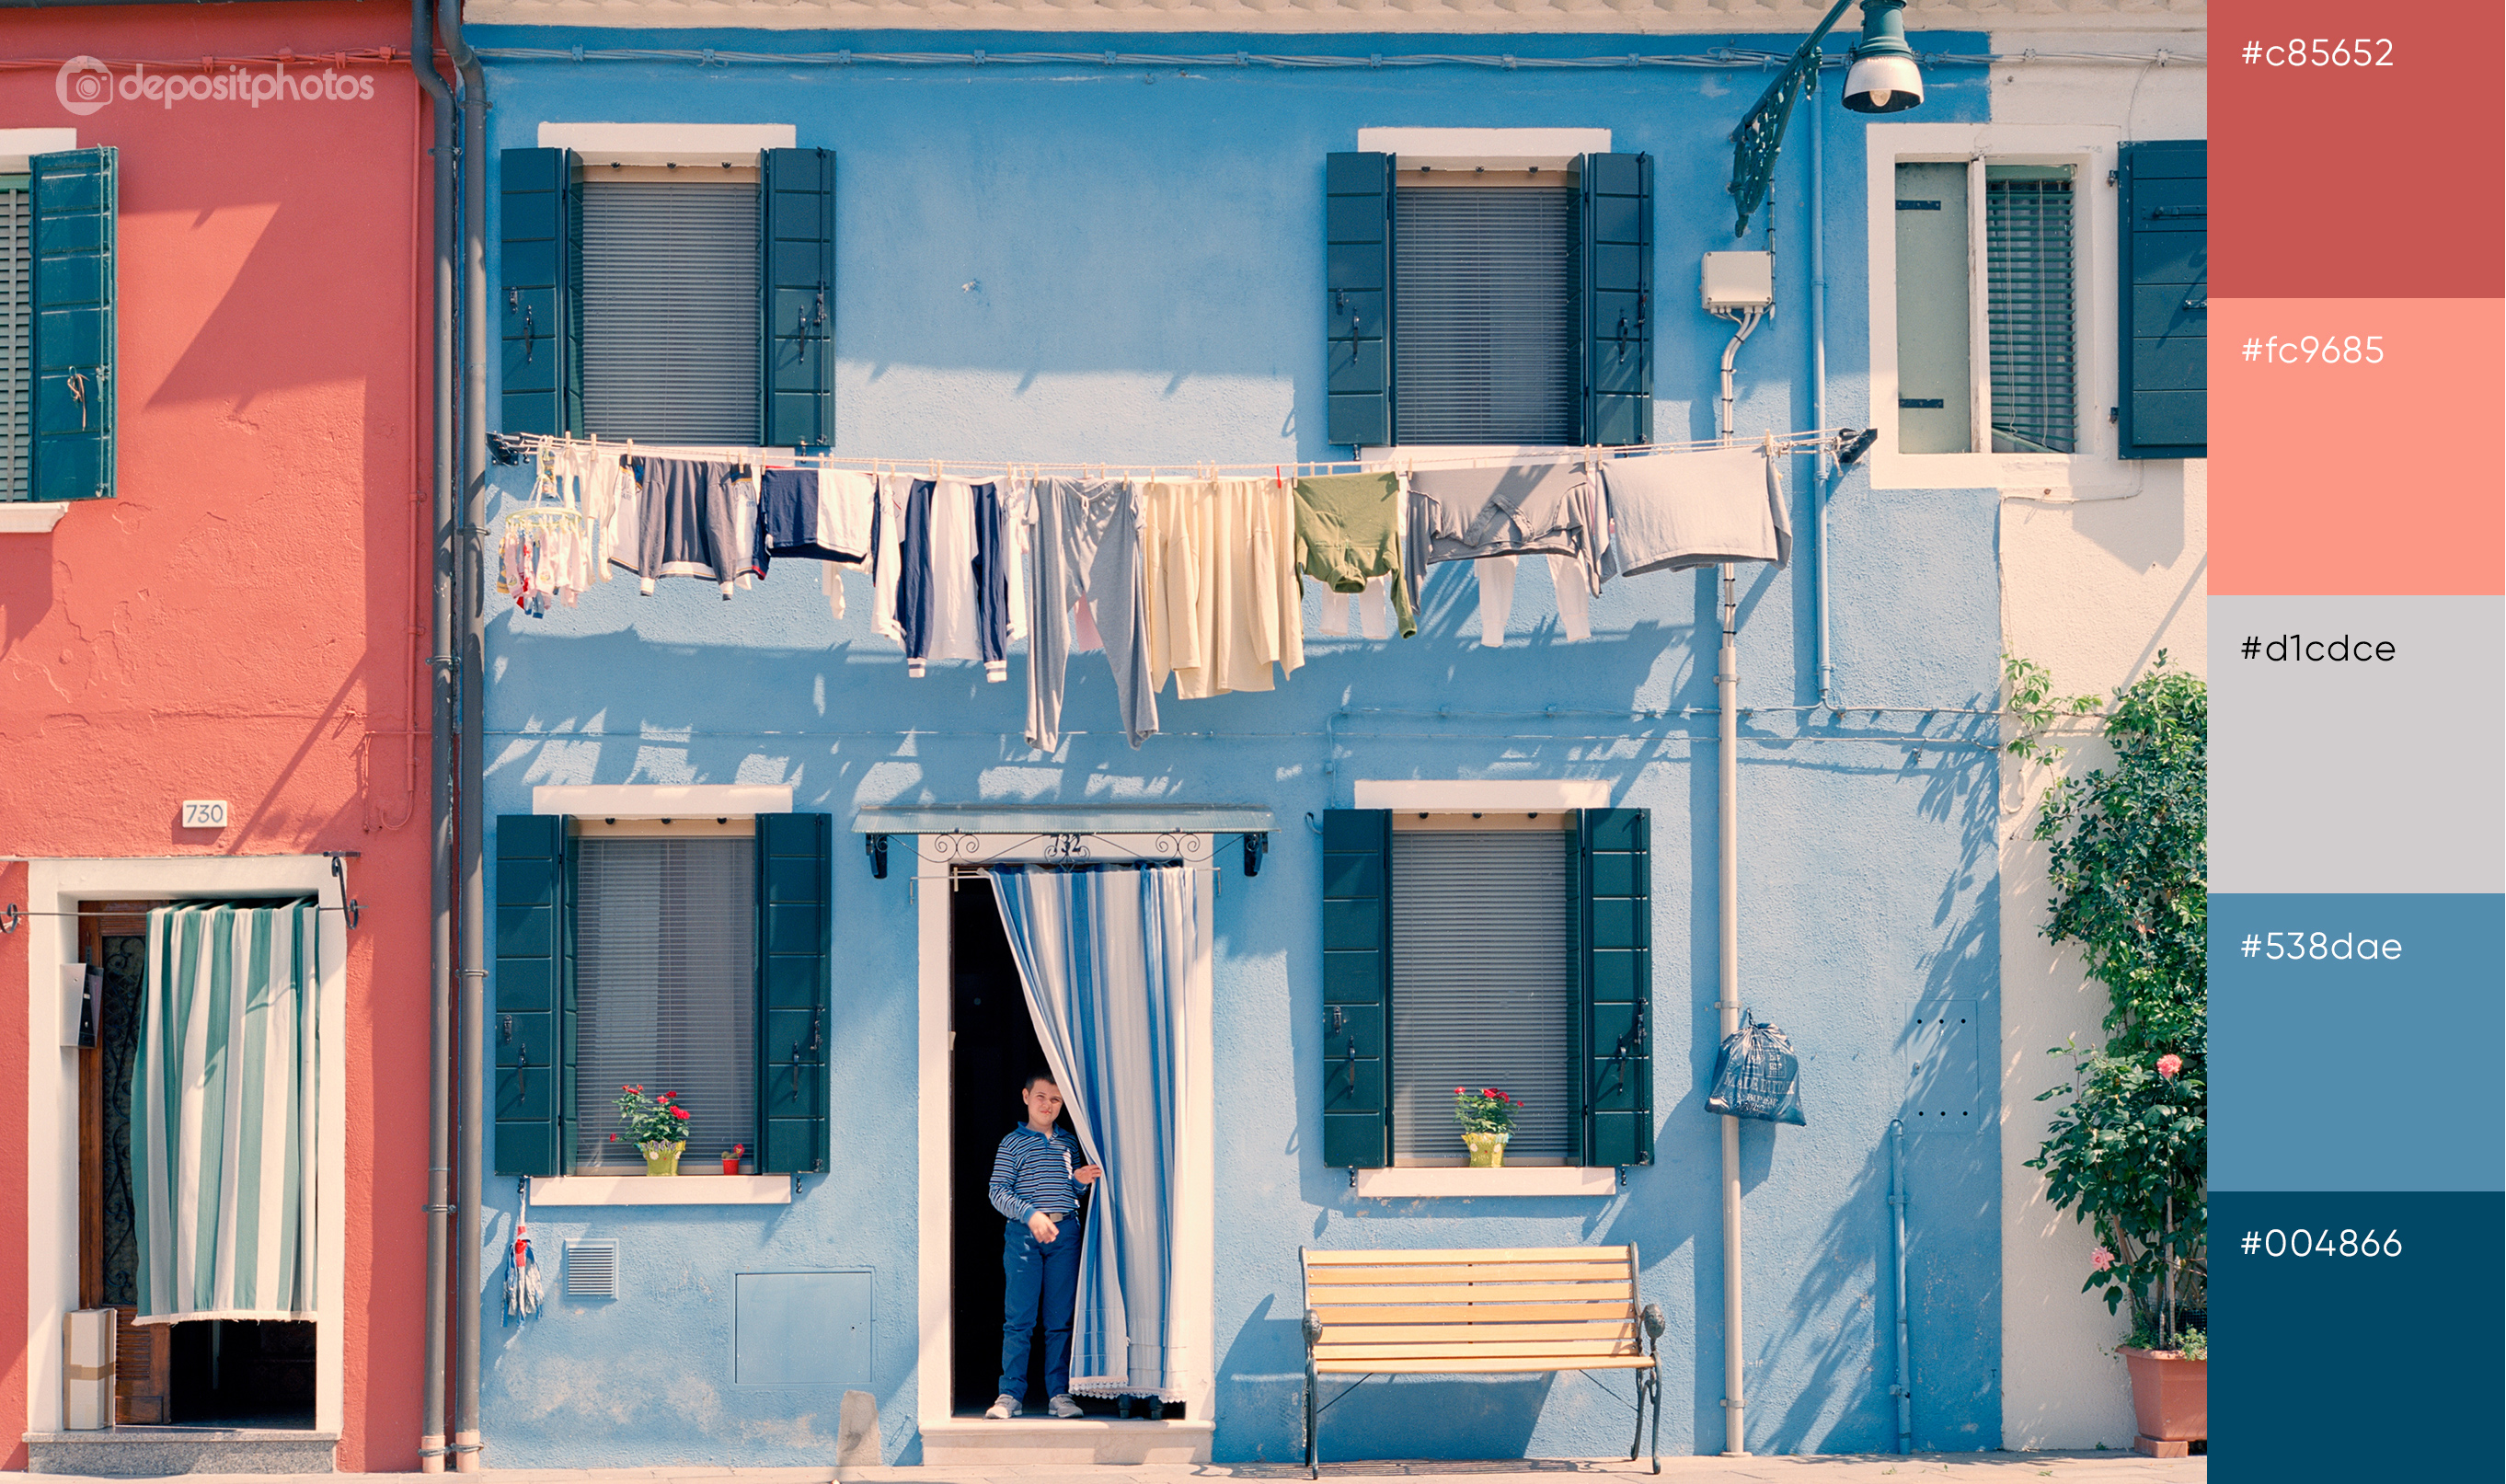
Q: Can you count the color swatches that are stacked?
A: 5